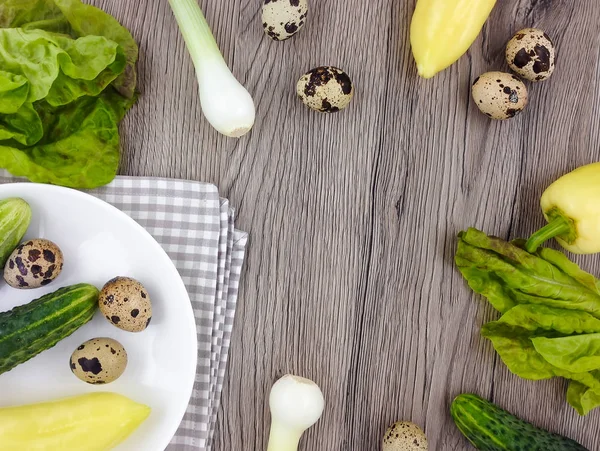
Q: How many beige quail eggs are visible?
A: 8